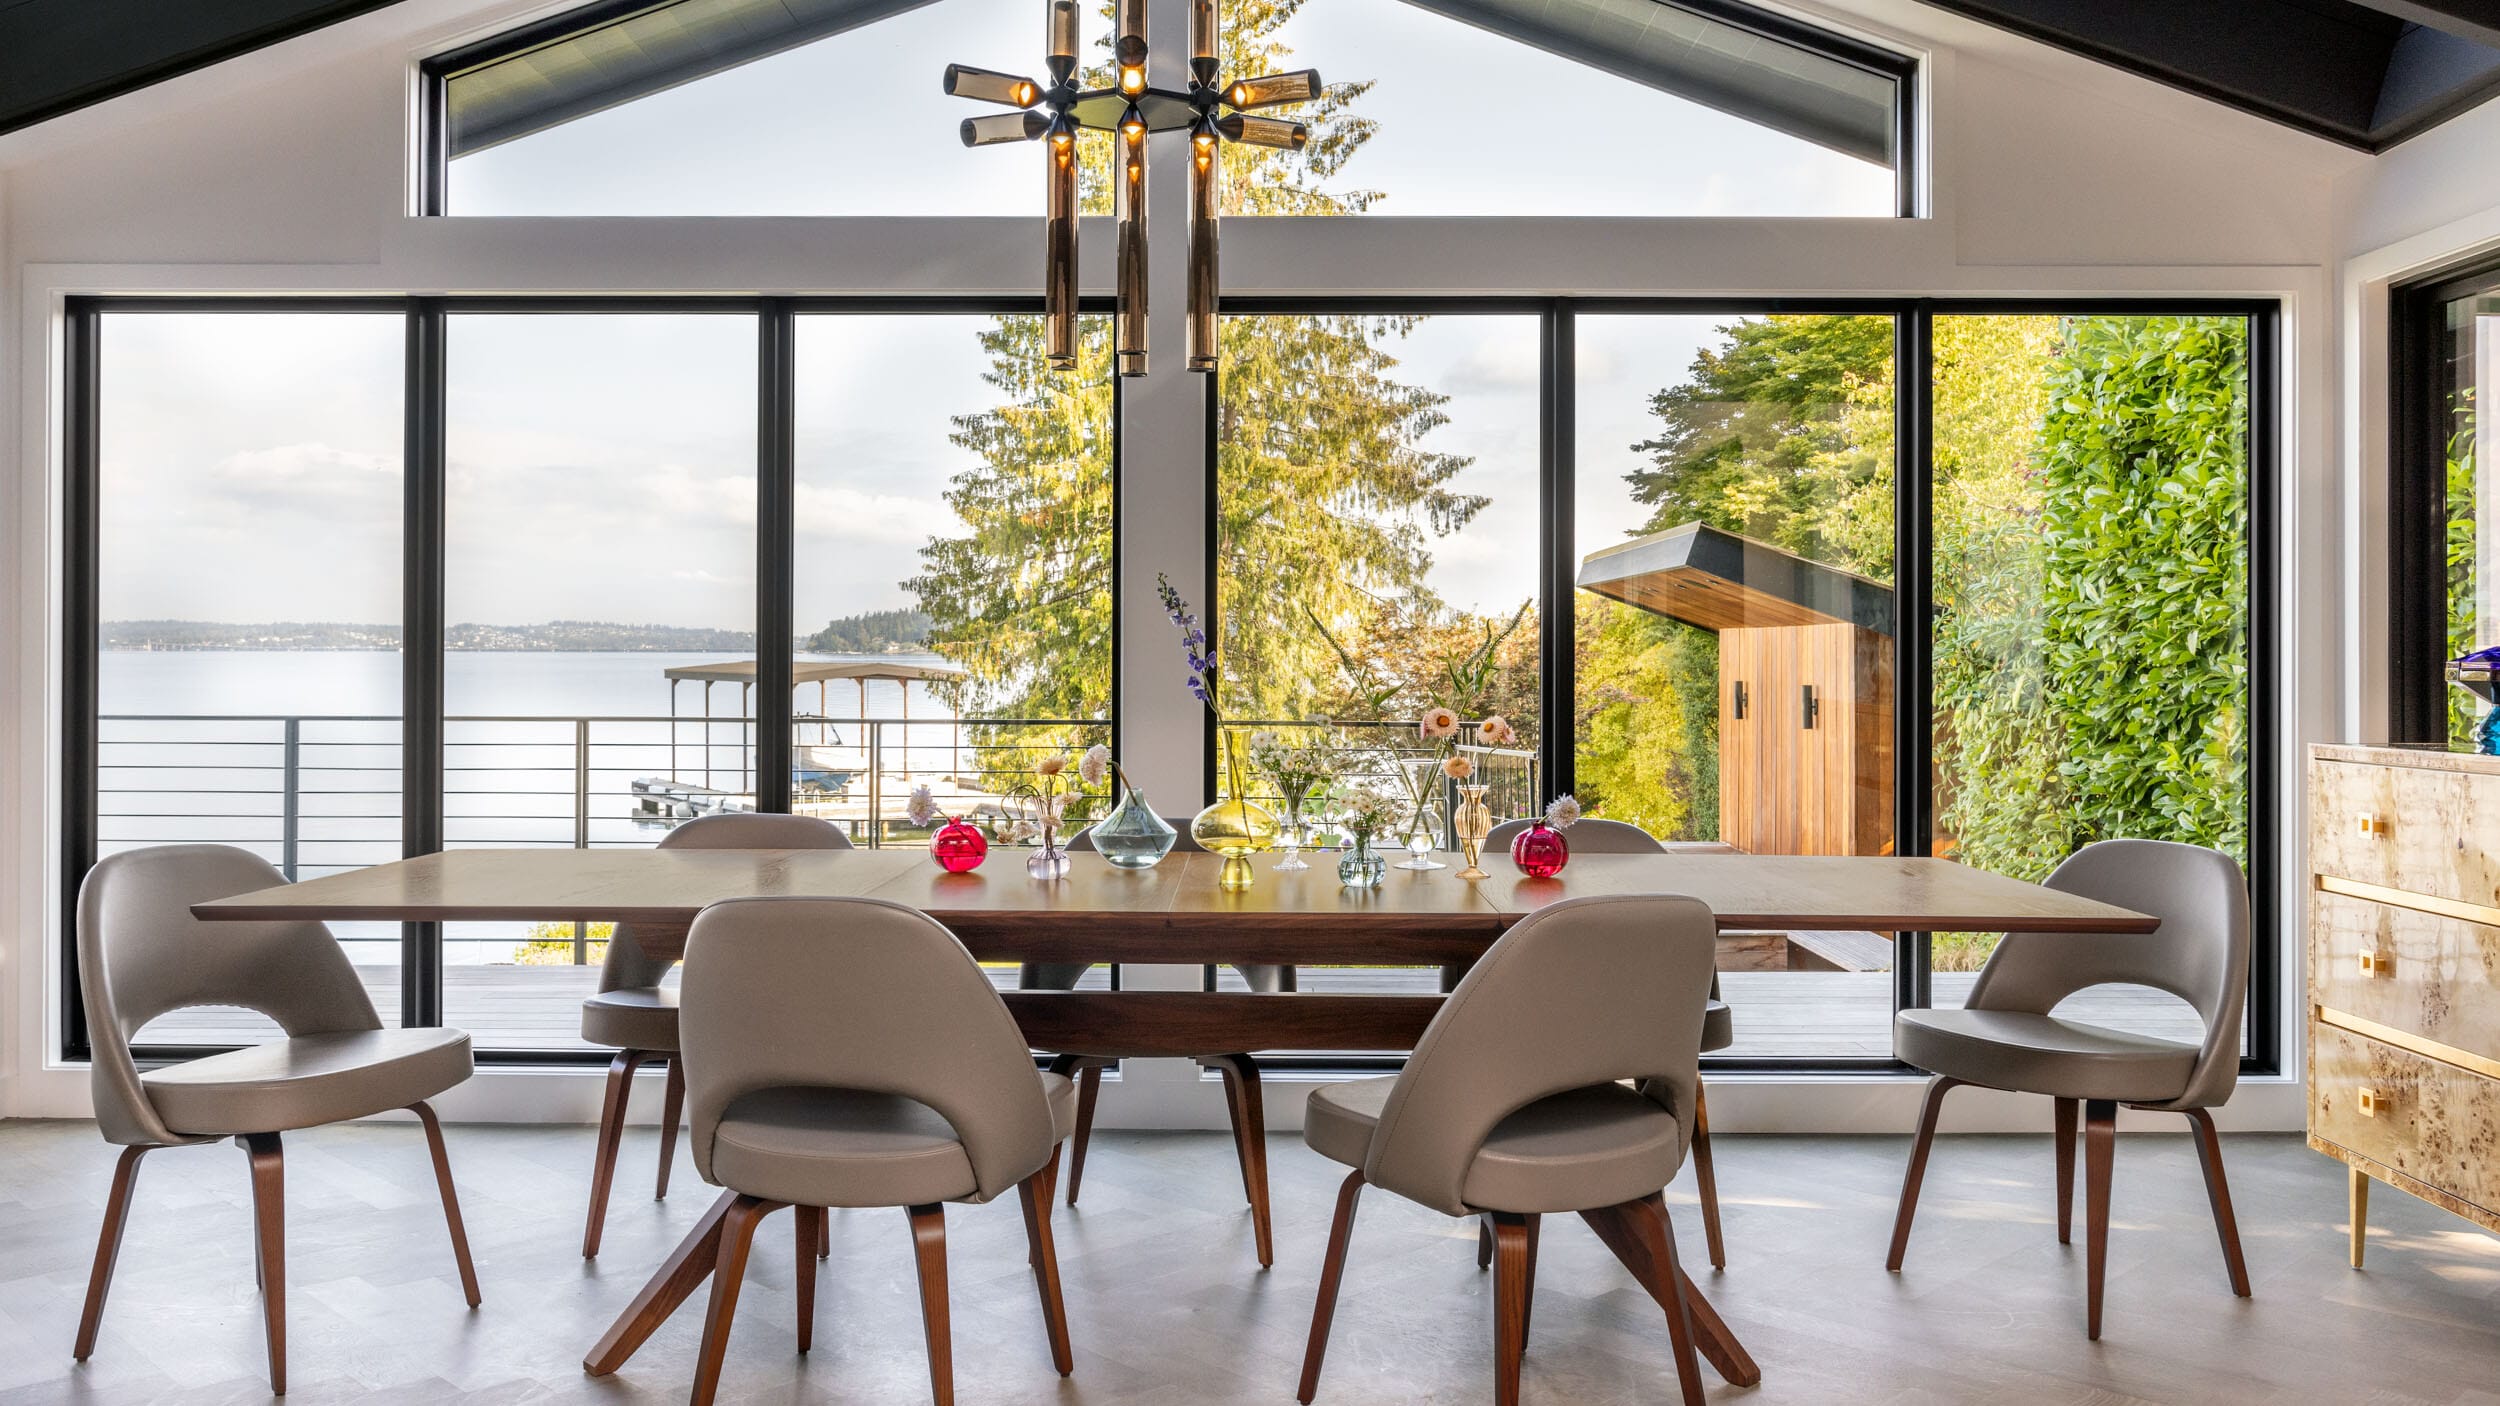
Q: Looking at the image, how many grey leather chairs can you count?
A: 7